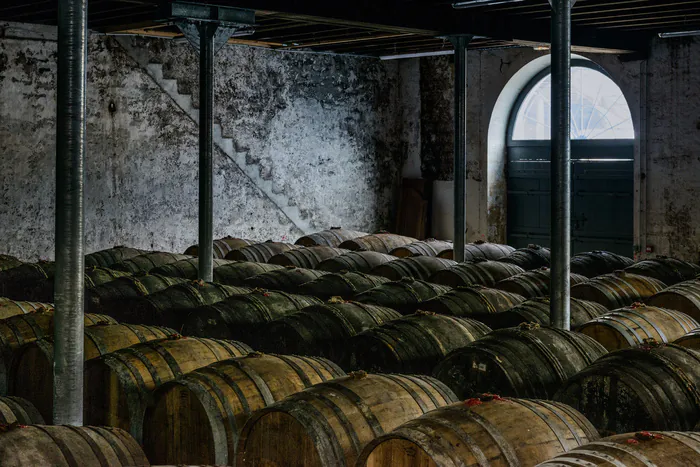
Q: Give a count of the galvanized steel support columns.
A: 4